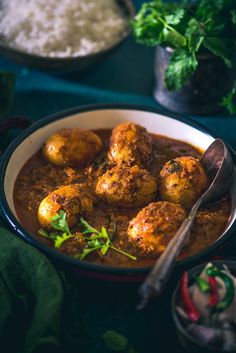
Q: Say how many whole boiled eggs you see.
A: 6